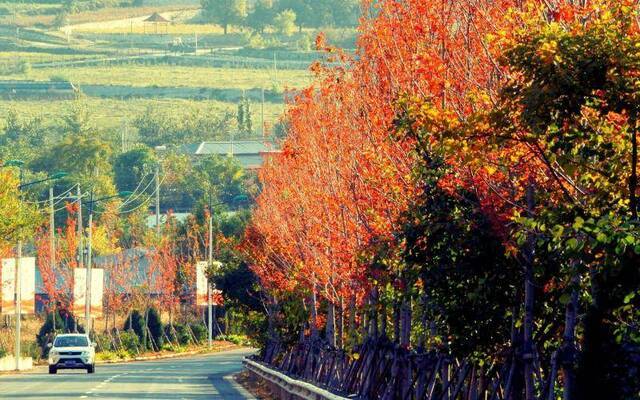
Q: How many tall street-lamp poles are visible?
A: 3